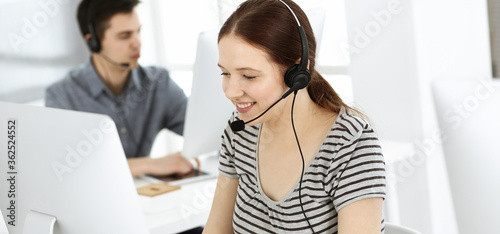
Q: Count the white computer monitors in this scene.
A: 3